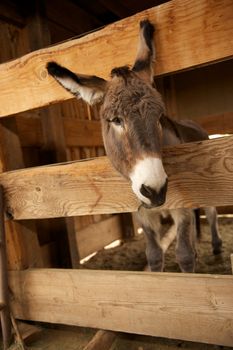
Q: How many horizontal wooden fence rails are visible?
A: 3